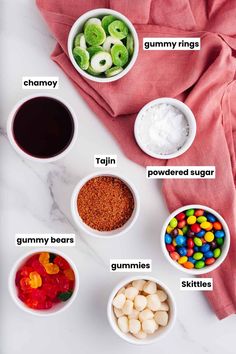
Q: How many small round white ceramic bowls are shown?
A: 7